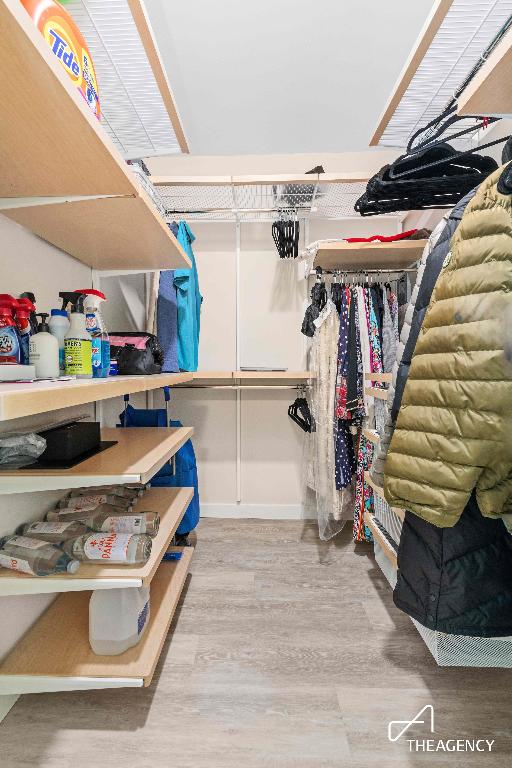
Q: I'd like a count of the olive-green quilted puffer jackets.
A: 1